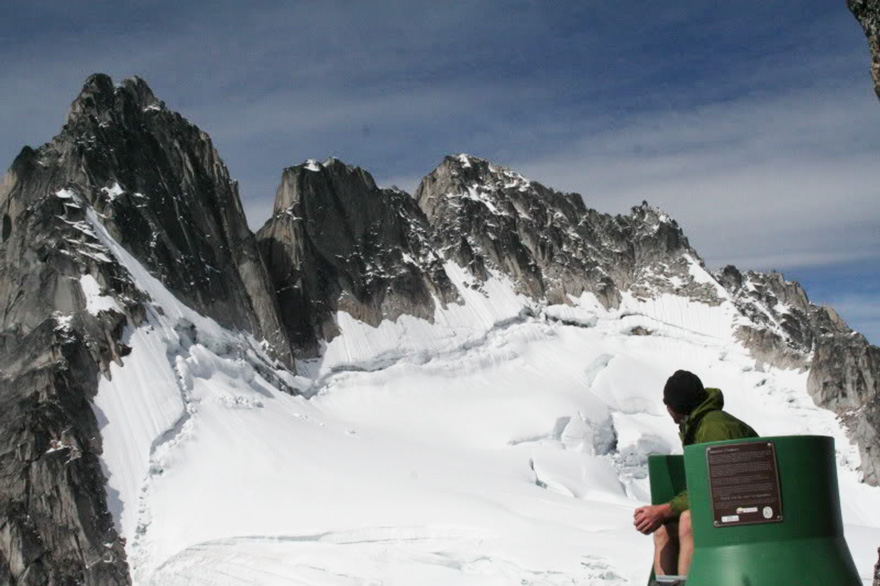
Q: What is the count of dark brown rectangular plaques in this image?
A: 1